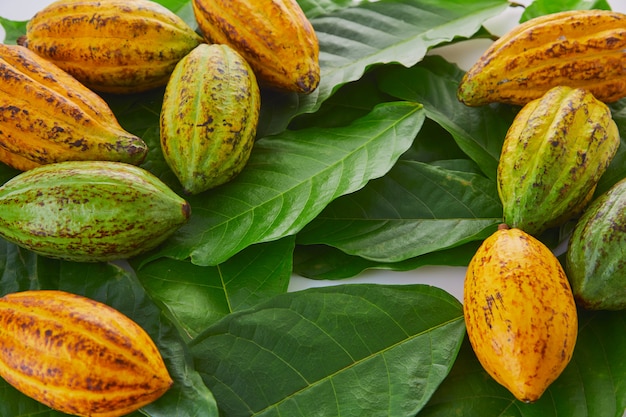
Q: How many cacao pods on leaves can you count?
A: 10